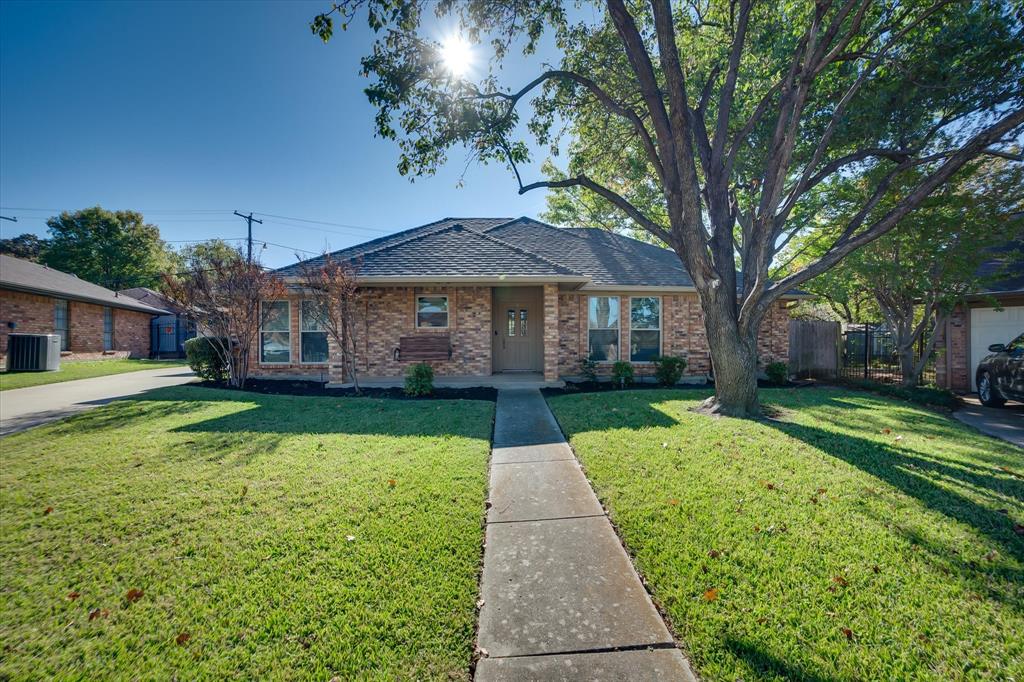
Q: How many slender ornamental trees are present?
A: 2